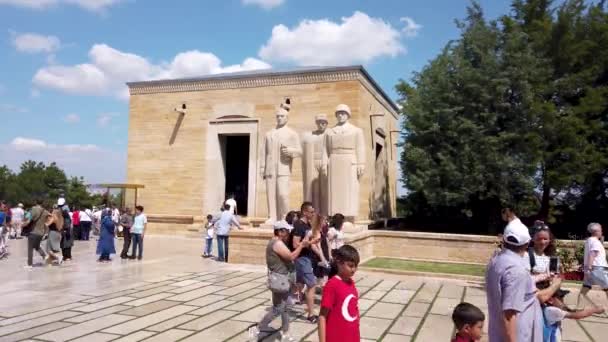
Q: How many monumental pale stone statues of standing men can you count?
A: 3